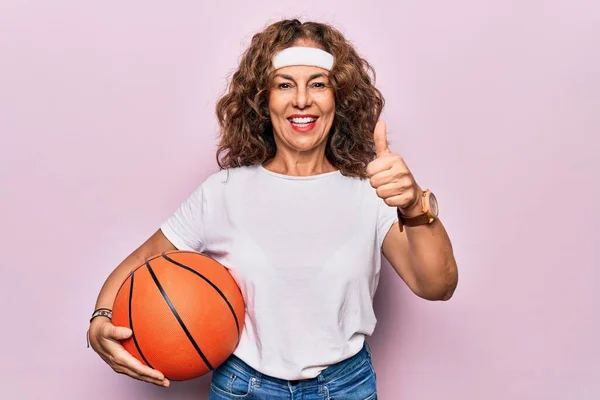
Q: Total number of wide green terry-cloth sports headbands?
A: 0